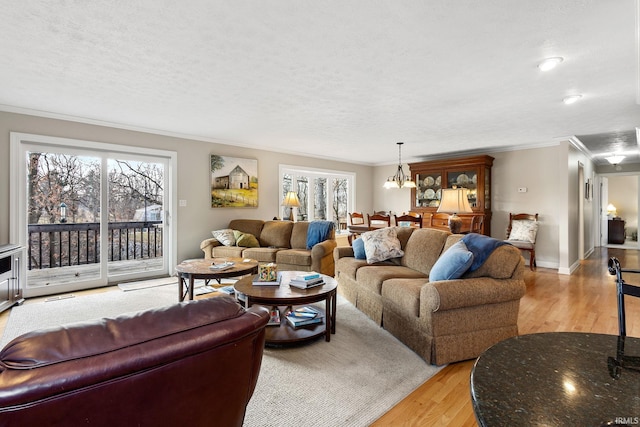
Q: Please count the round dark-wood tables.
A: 2